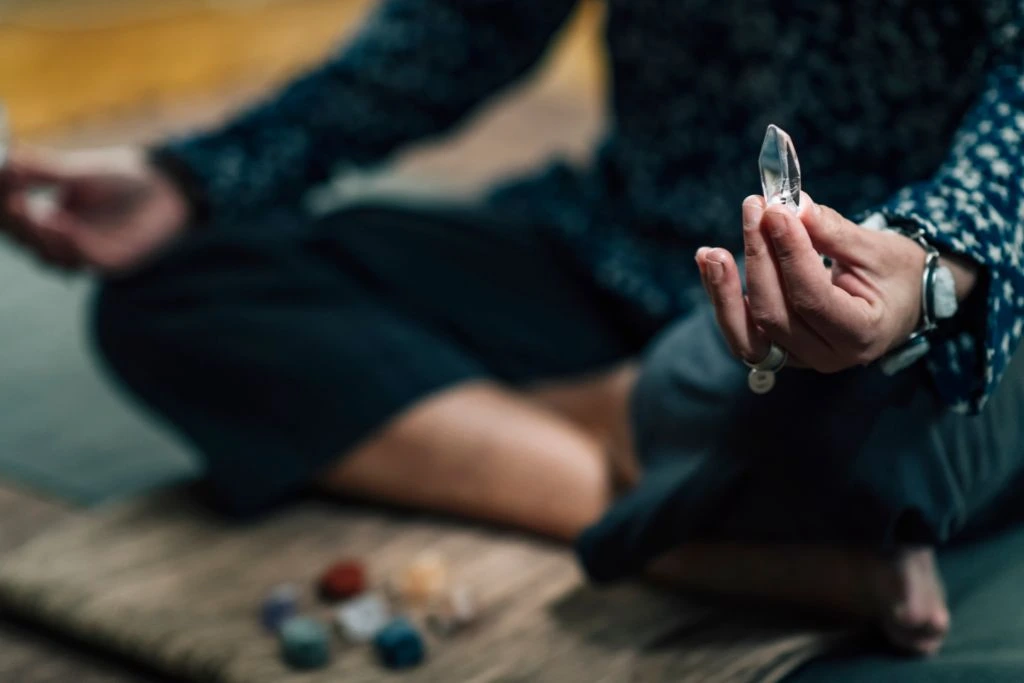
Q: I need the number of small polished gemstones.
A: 7